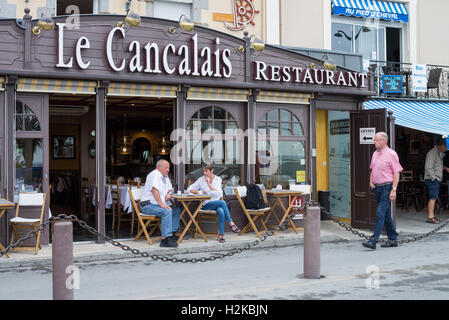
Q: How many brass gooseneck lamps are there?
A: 5